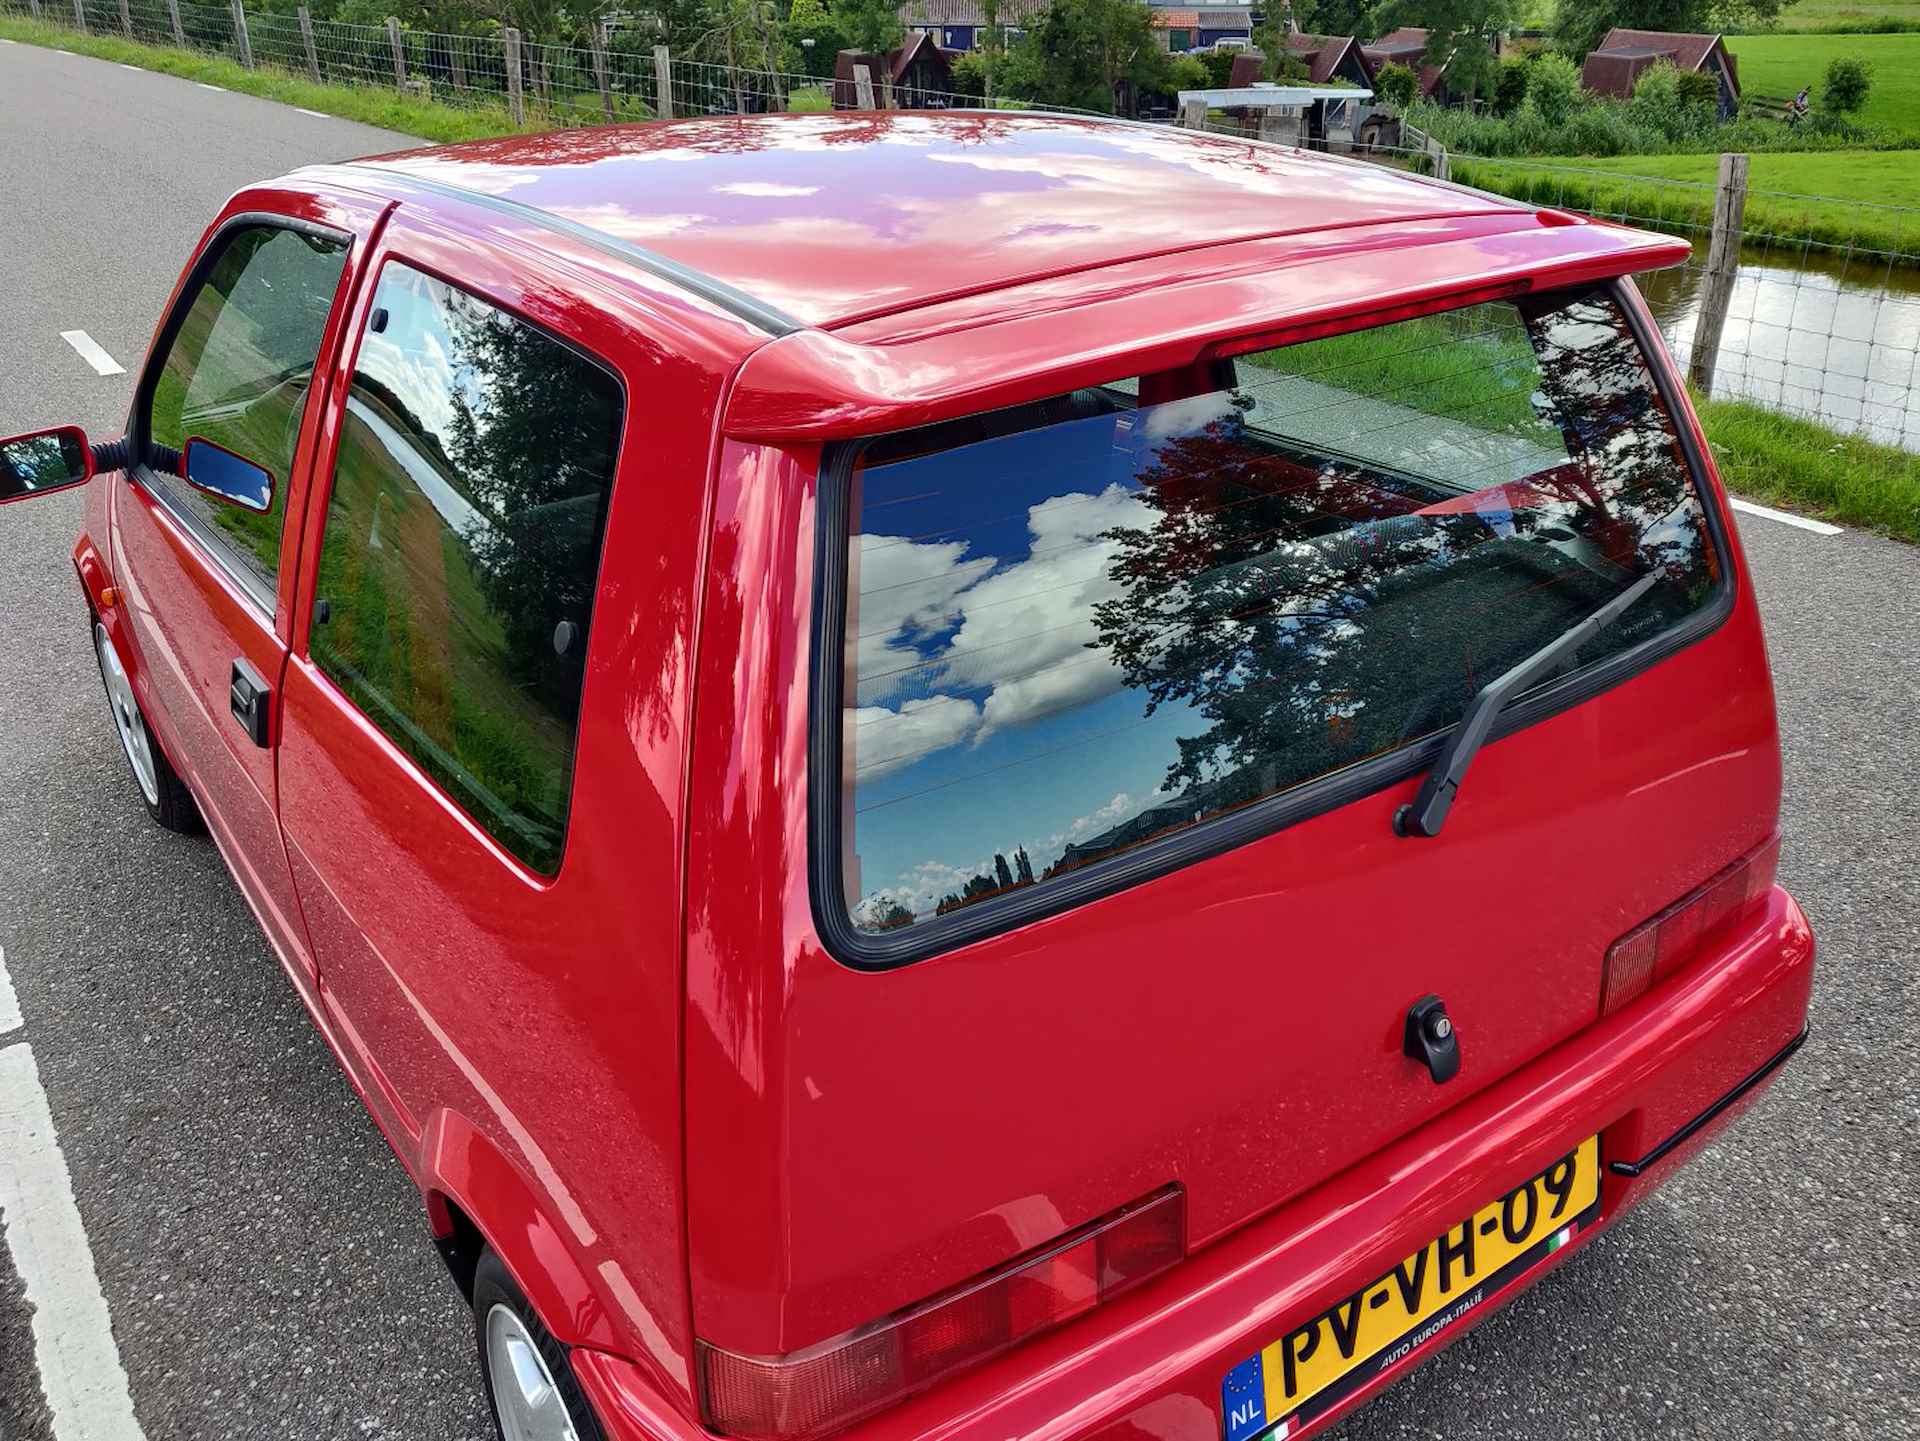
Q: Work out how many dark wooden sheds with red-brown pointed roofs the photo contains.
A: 4